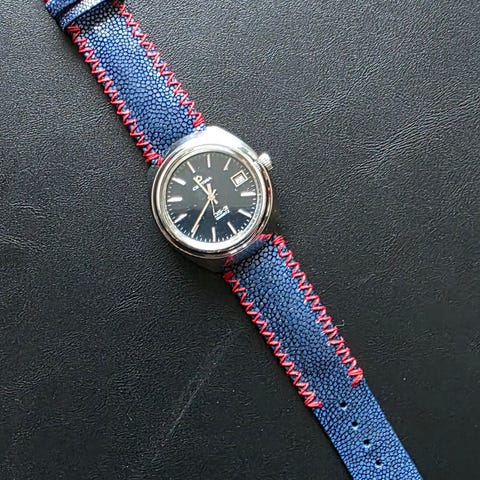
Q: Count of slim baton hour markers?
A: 11